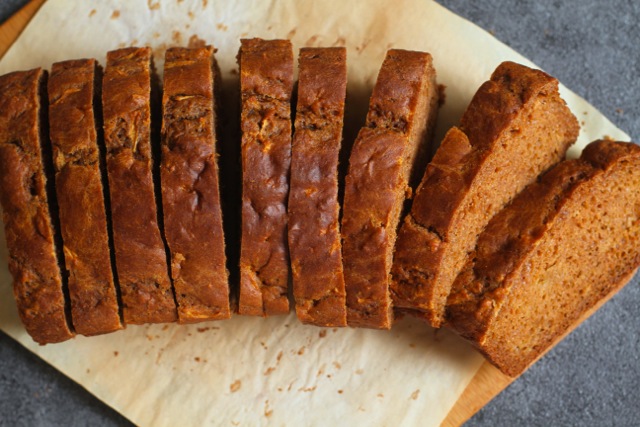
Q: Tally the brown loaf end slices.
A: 1